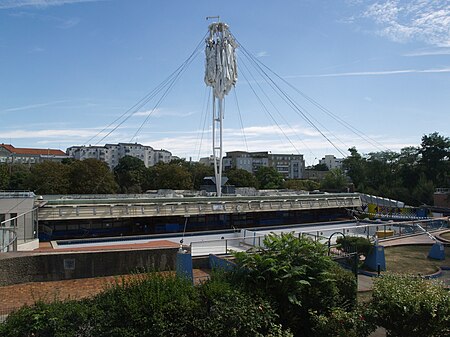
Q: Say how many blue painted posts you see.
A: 3